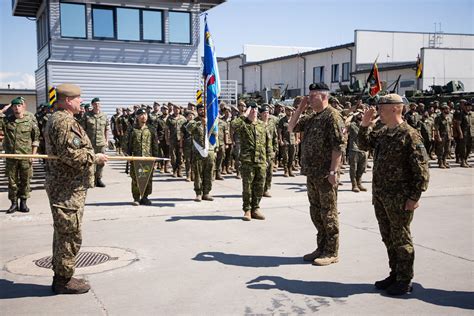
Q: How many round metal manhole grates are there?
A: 1